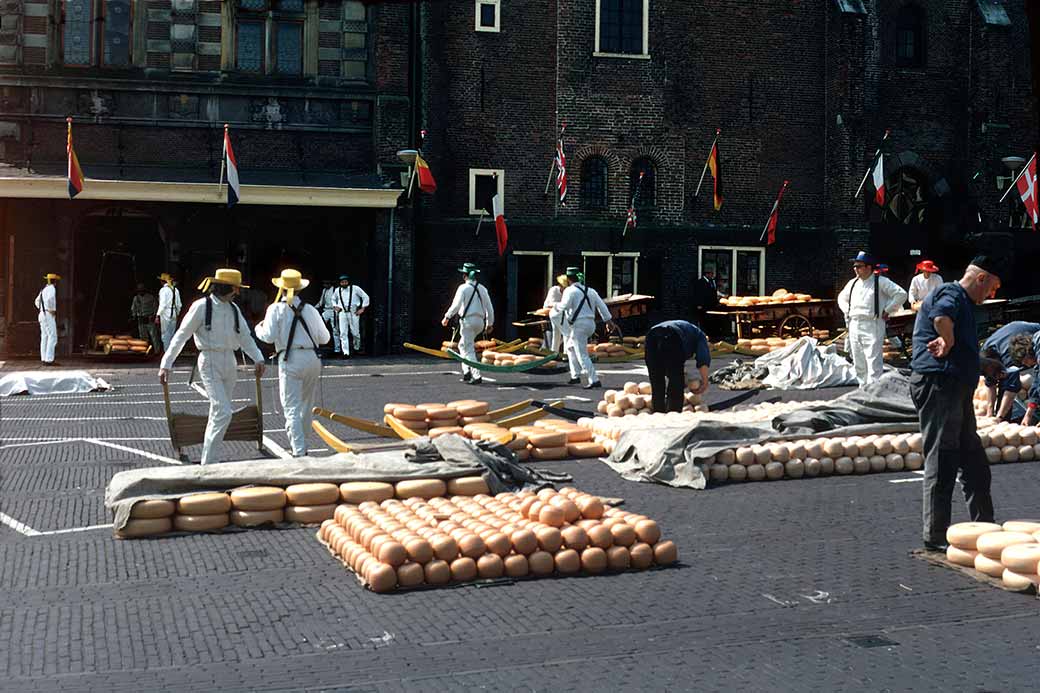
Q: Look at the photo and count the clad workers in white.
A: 11